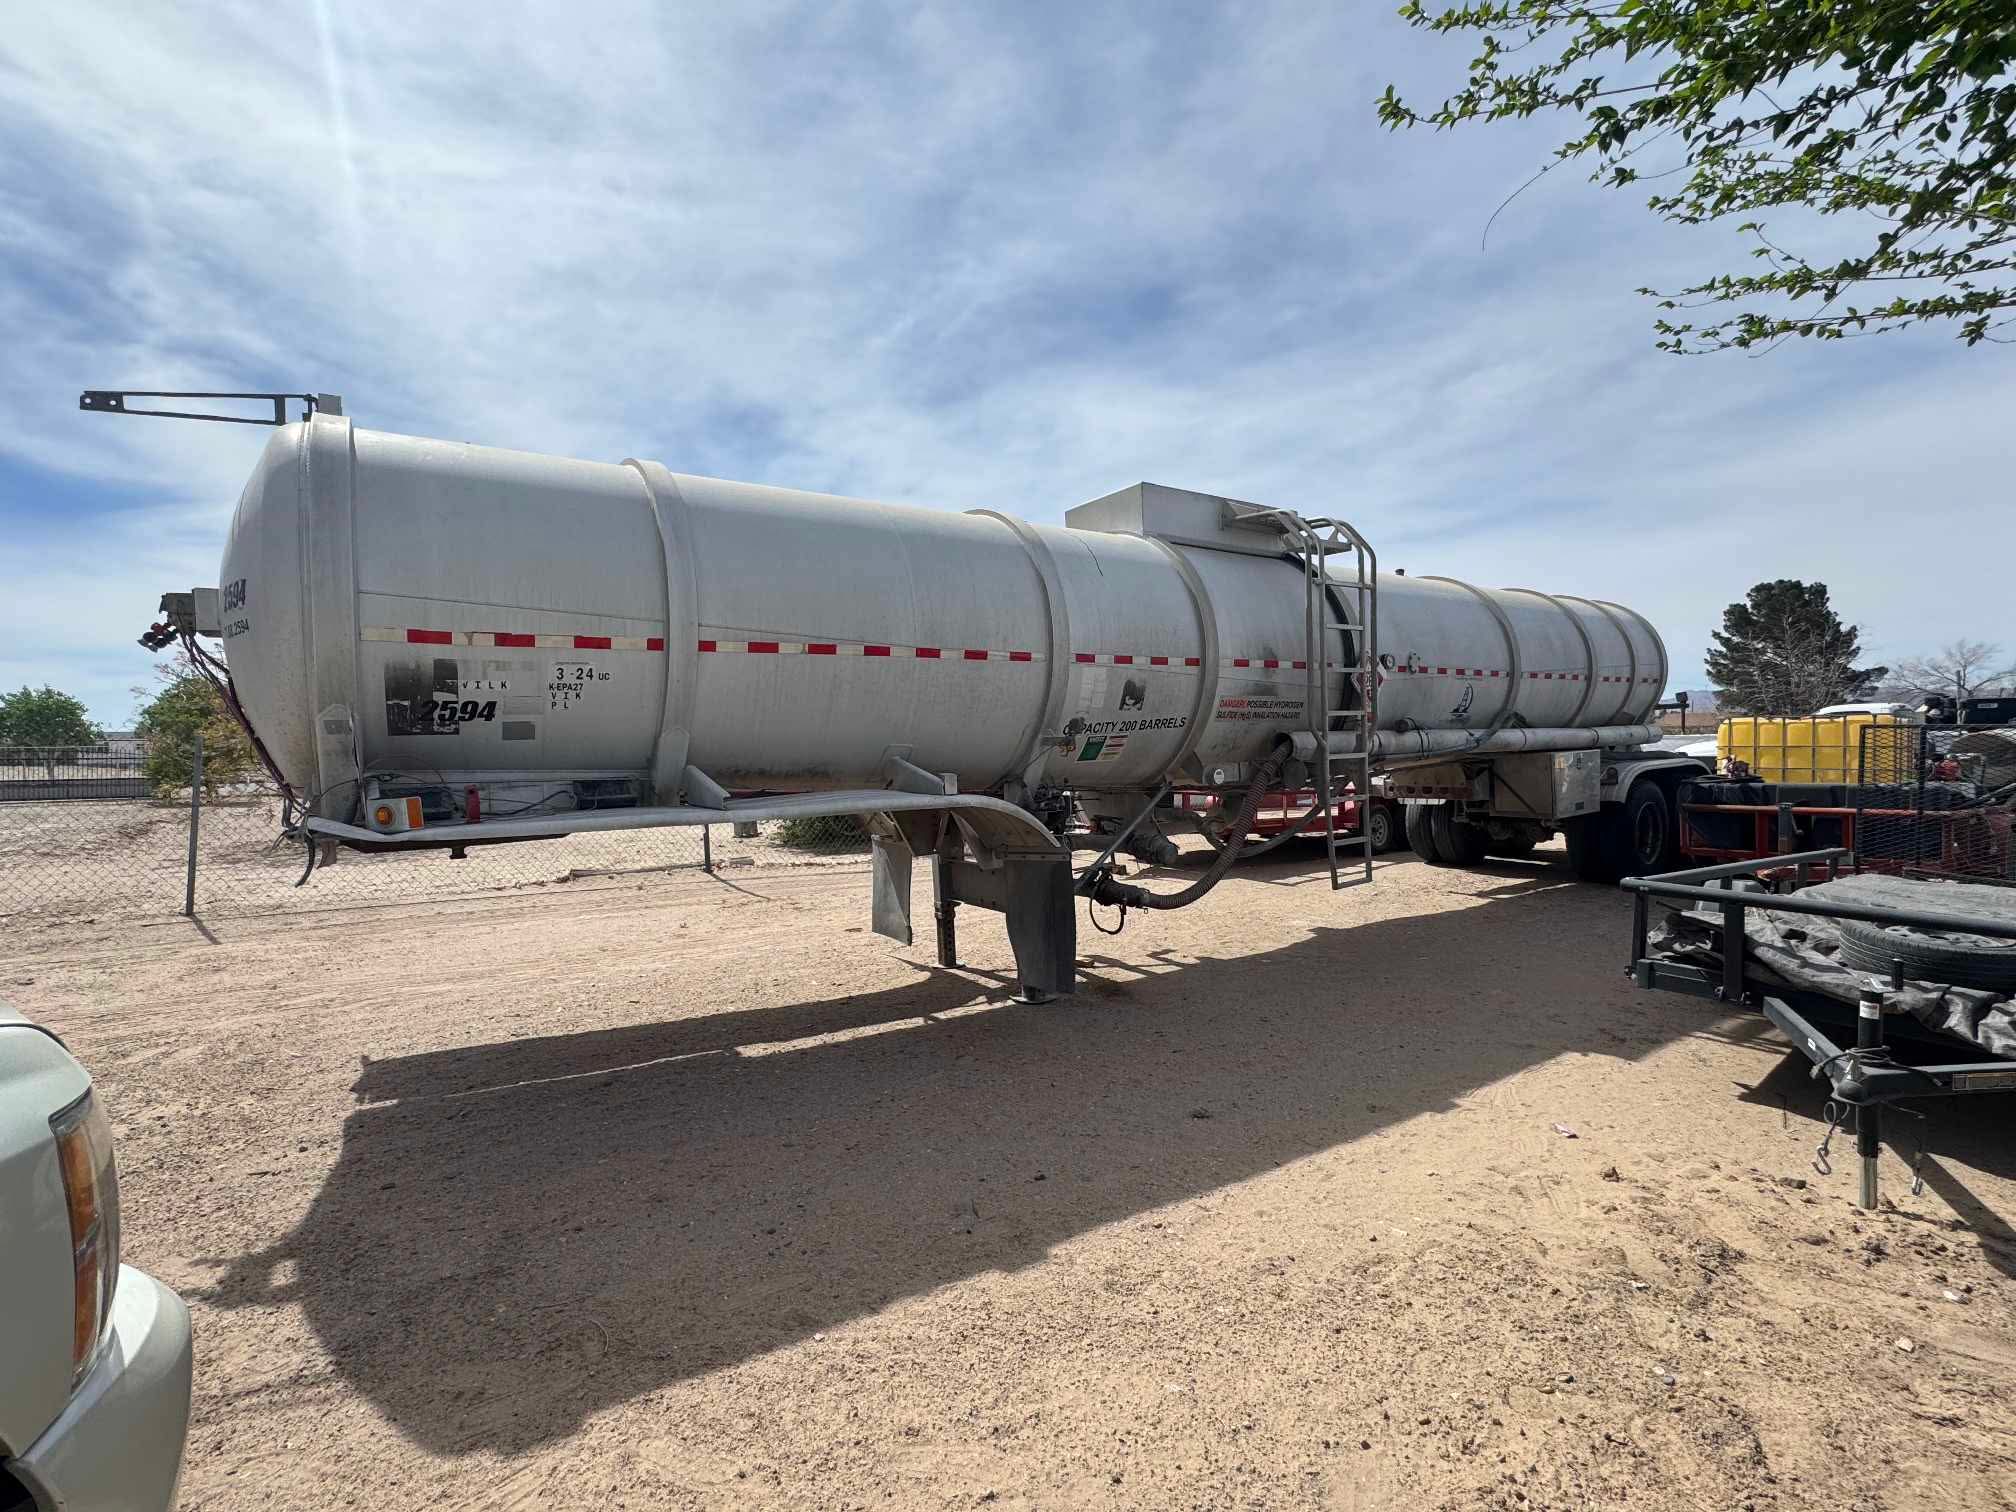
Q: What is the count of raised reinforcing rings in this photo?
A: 9